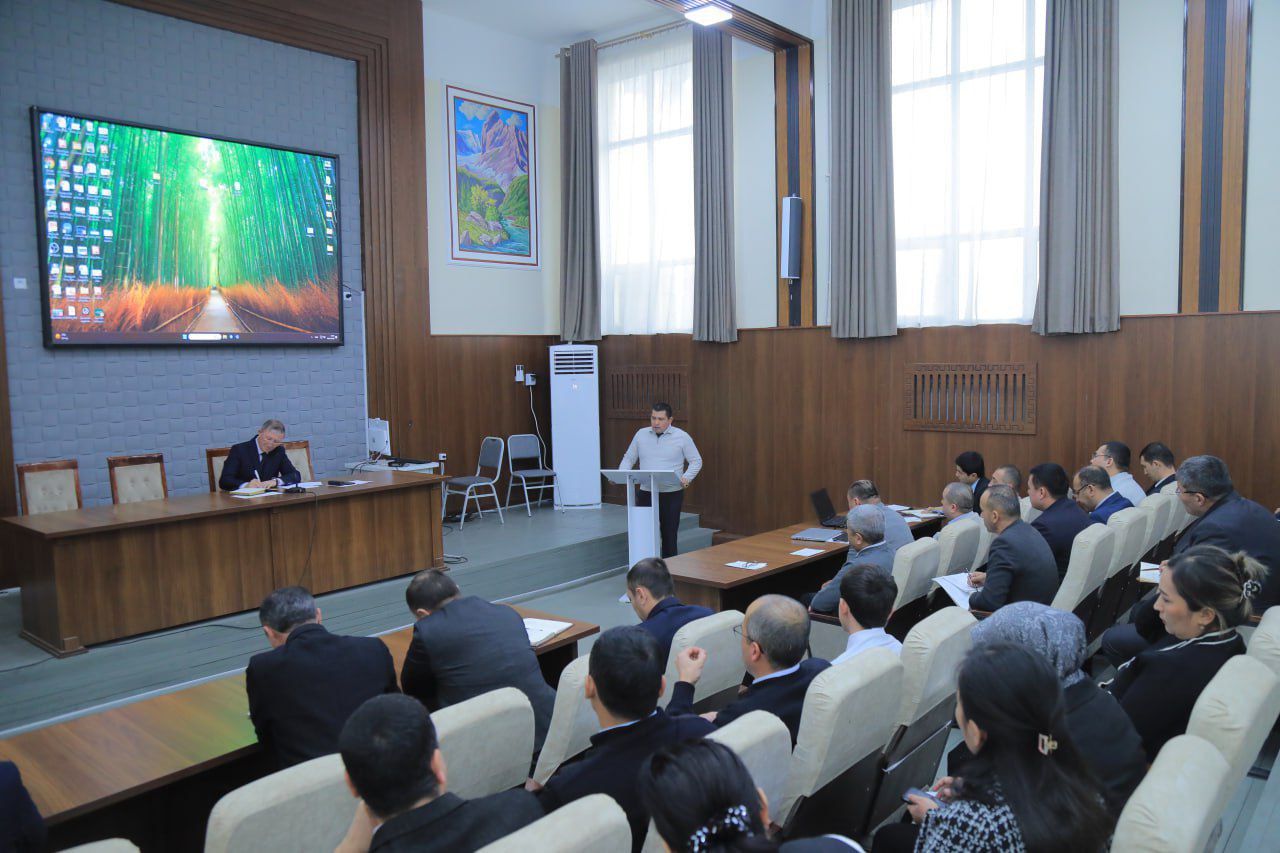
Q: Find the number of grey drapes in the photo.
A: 4